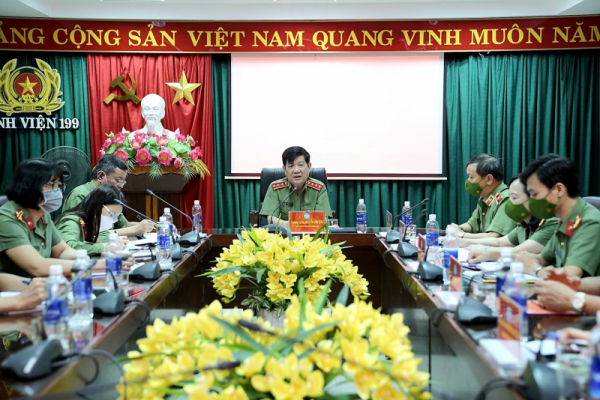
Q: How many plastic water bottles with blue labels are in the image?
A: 13